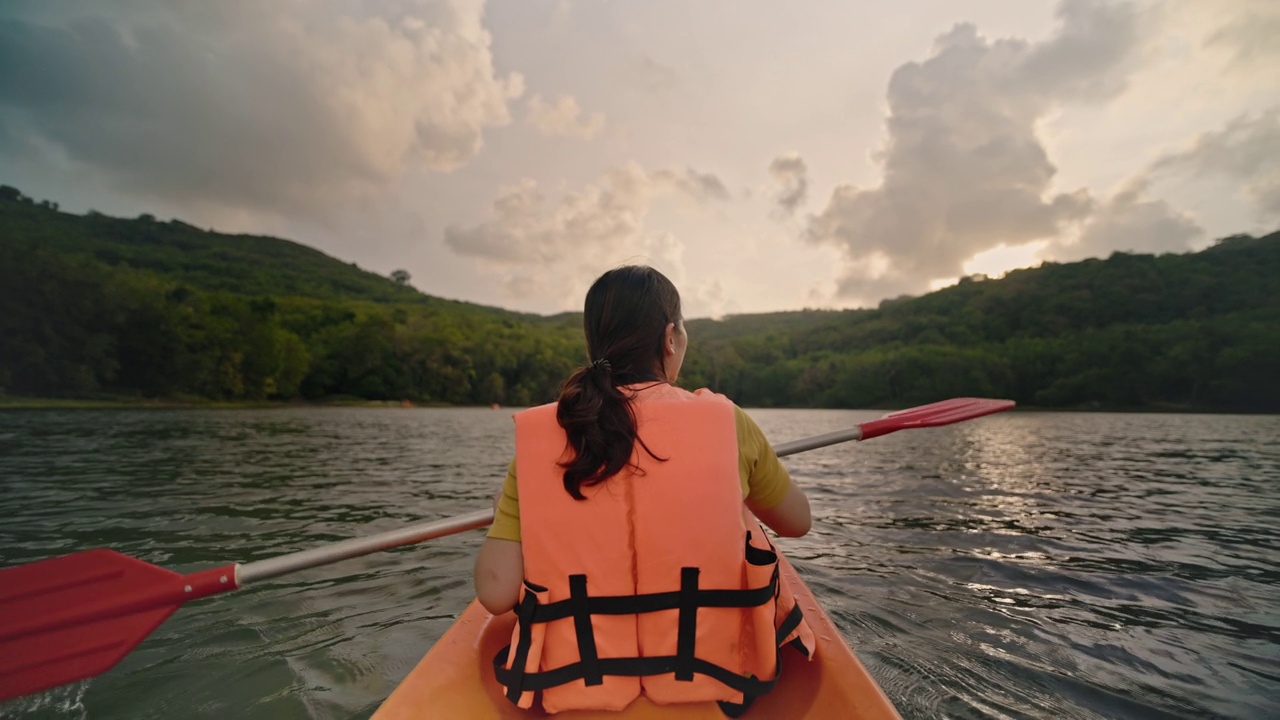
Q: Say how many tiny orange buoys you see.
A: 2